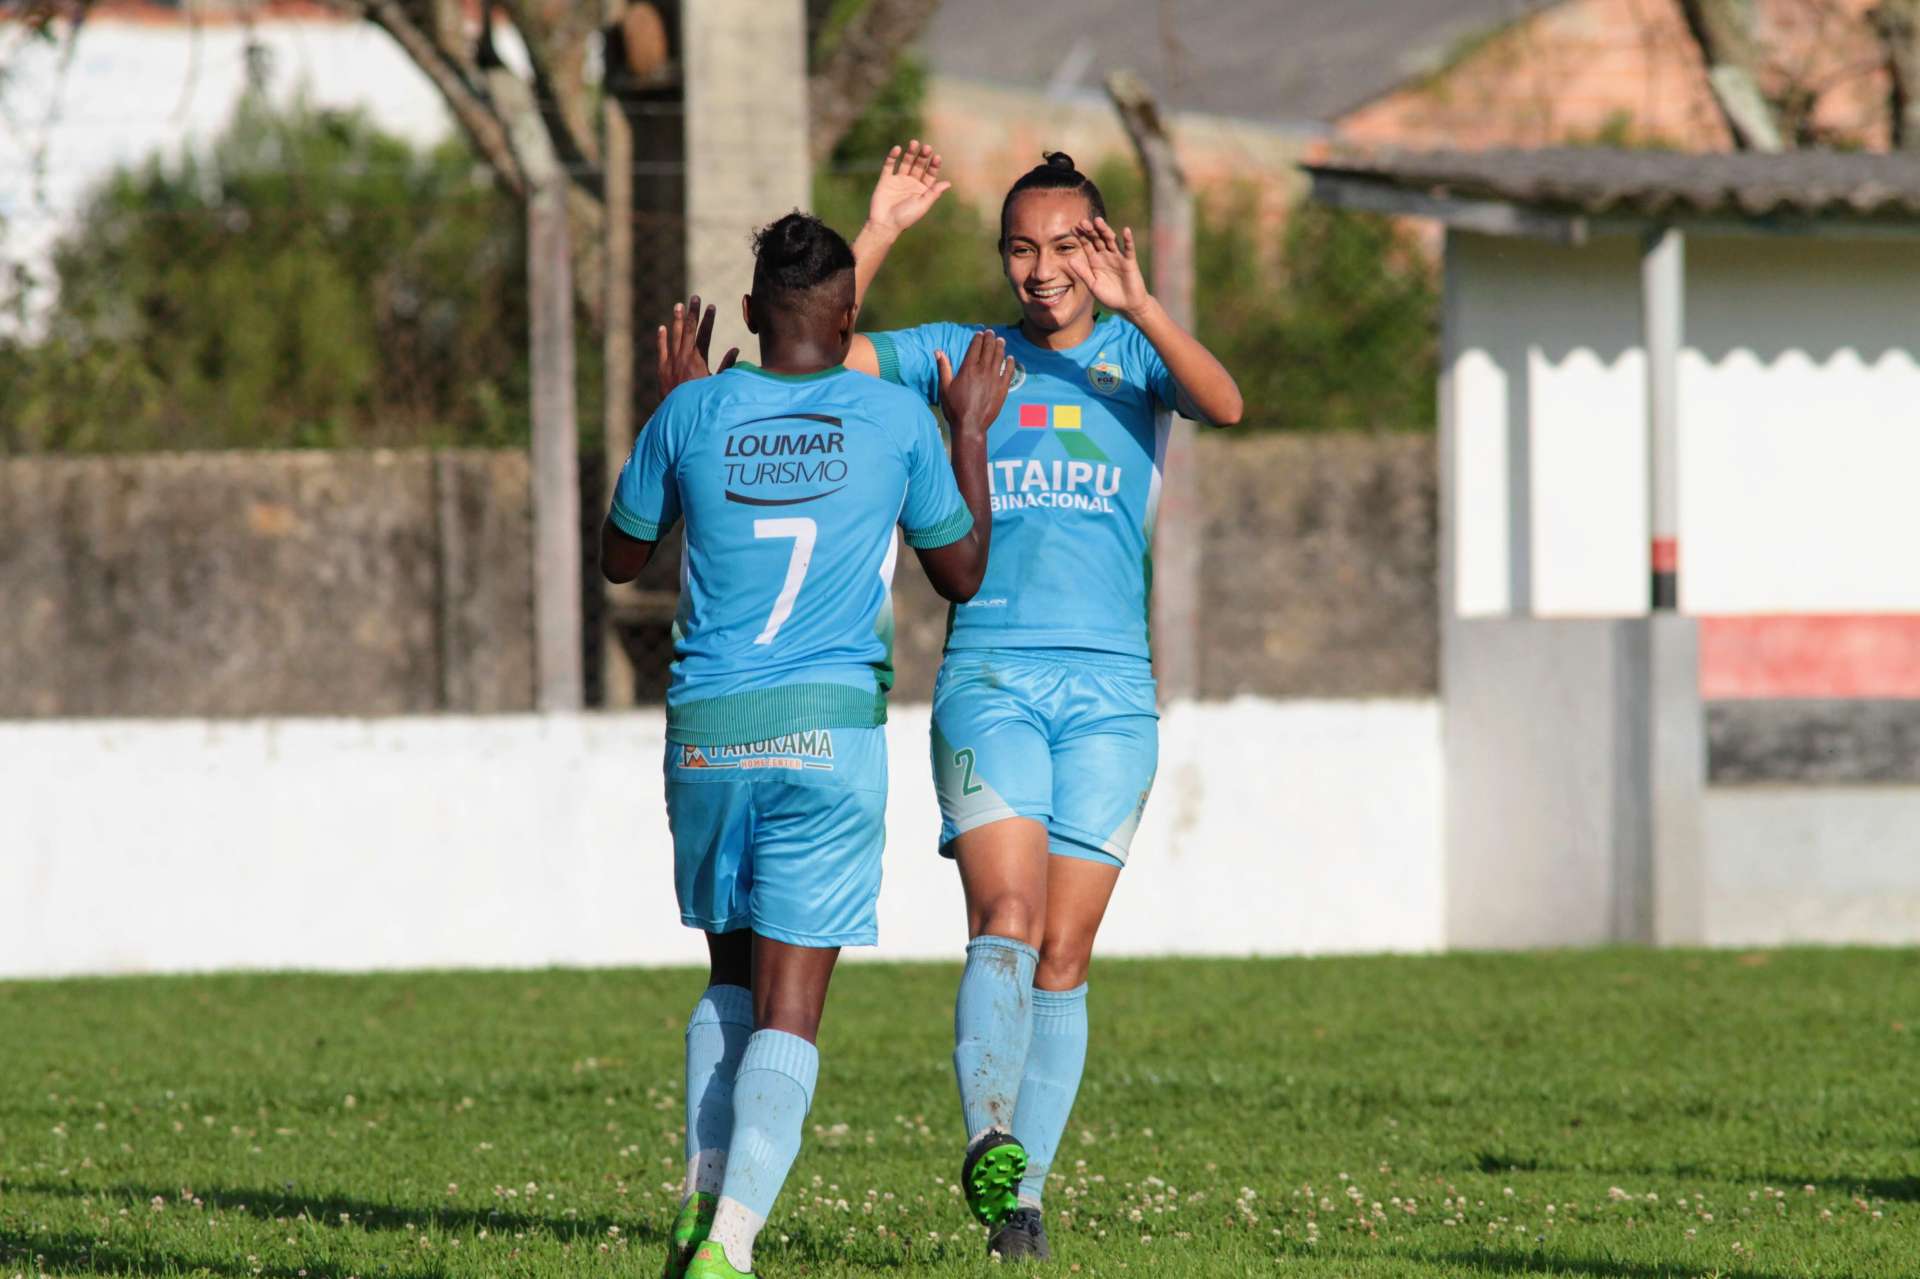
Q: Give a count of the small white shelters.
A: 1